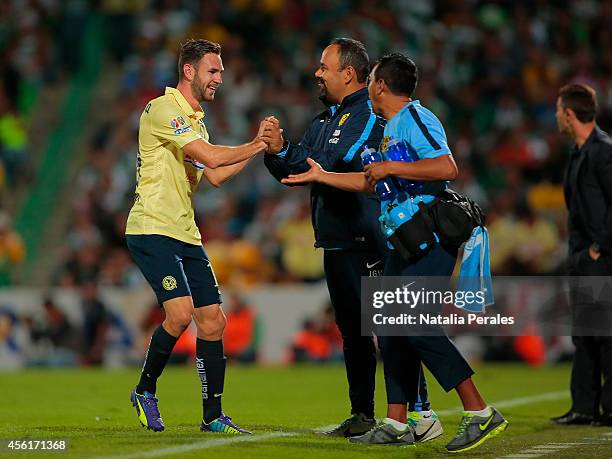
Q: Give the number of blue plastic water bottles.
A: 2